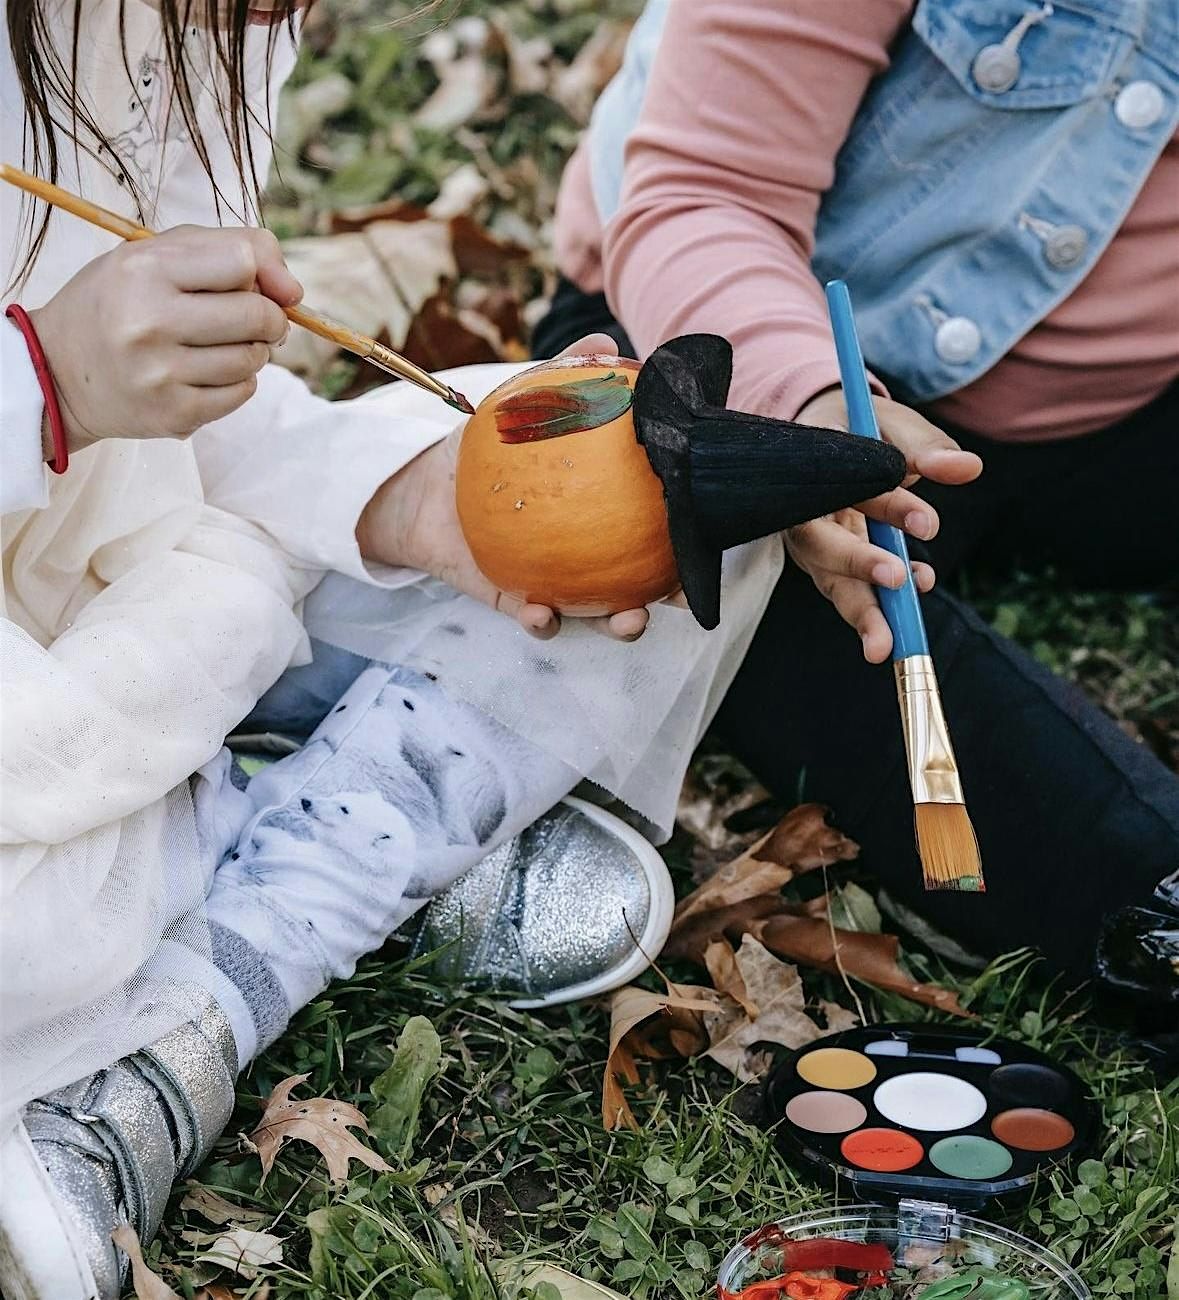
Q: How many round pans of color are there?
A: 7